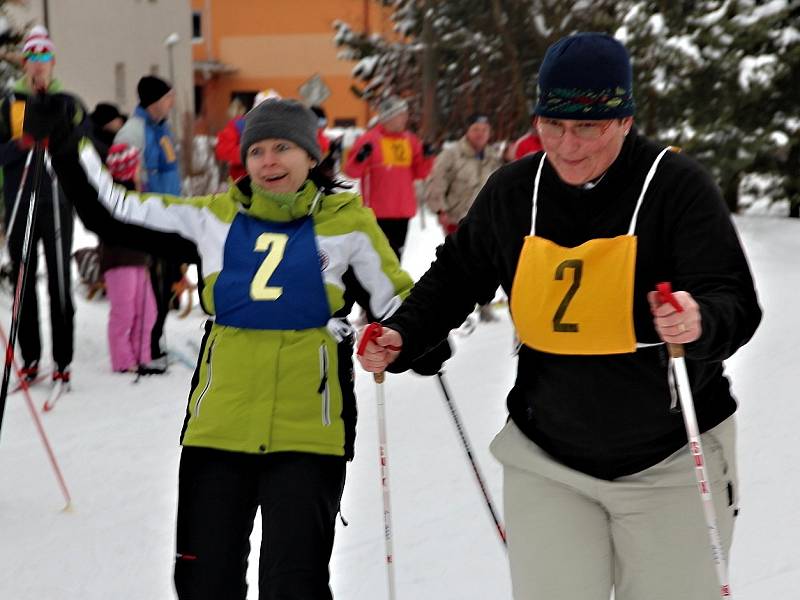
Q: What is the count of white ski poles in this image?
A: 2